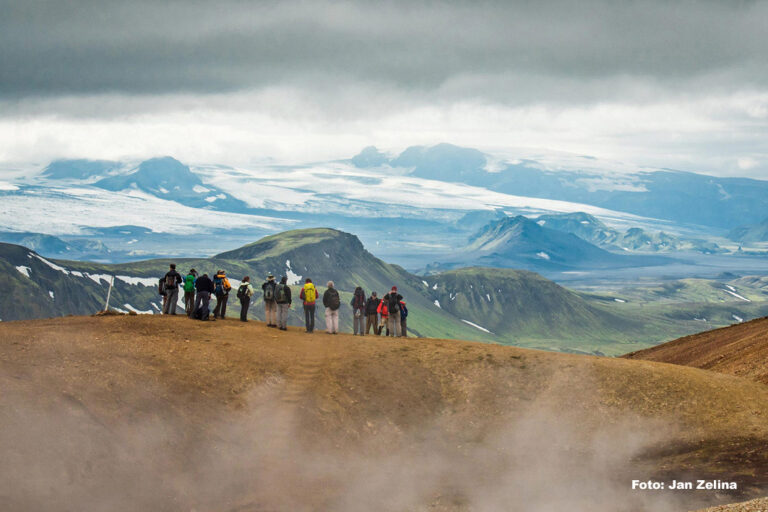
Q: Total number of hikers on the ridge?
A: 15